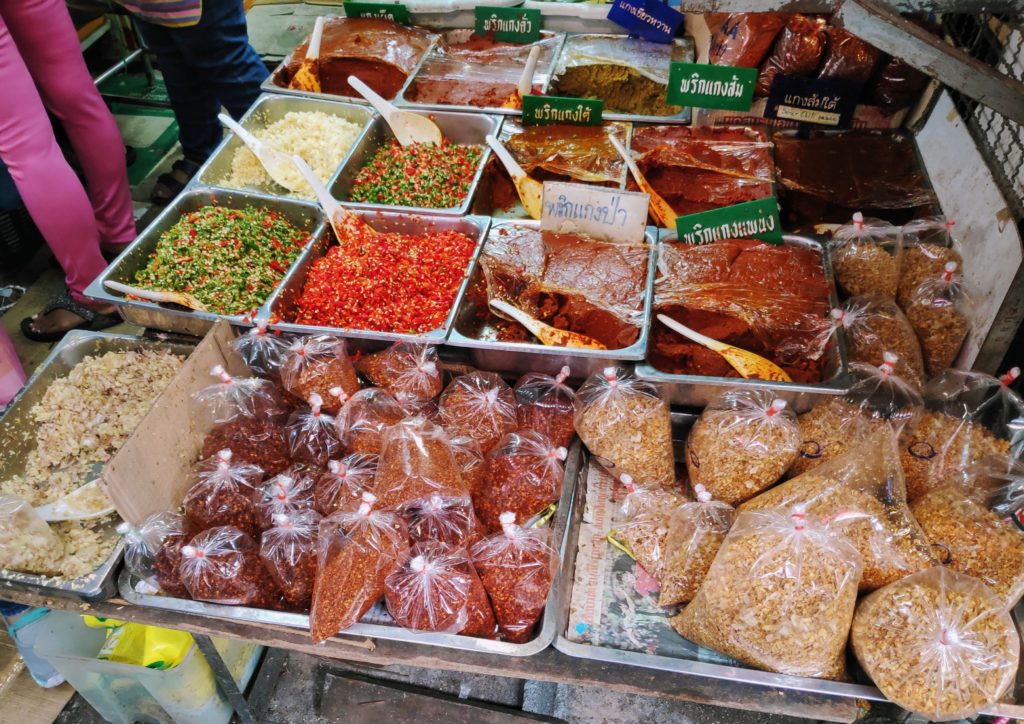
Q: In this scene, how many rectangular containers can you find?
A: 15